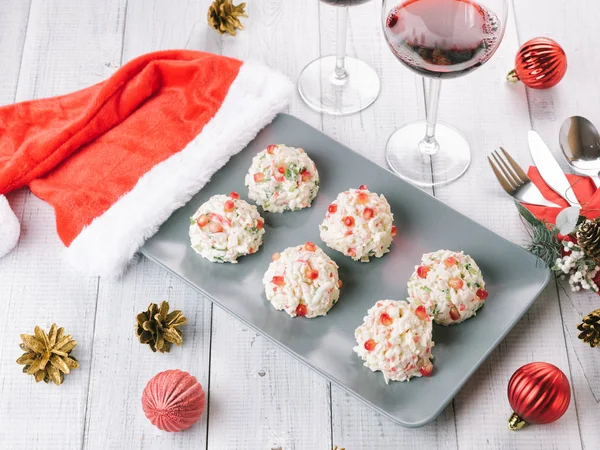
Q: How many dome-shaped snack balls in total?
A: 6